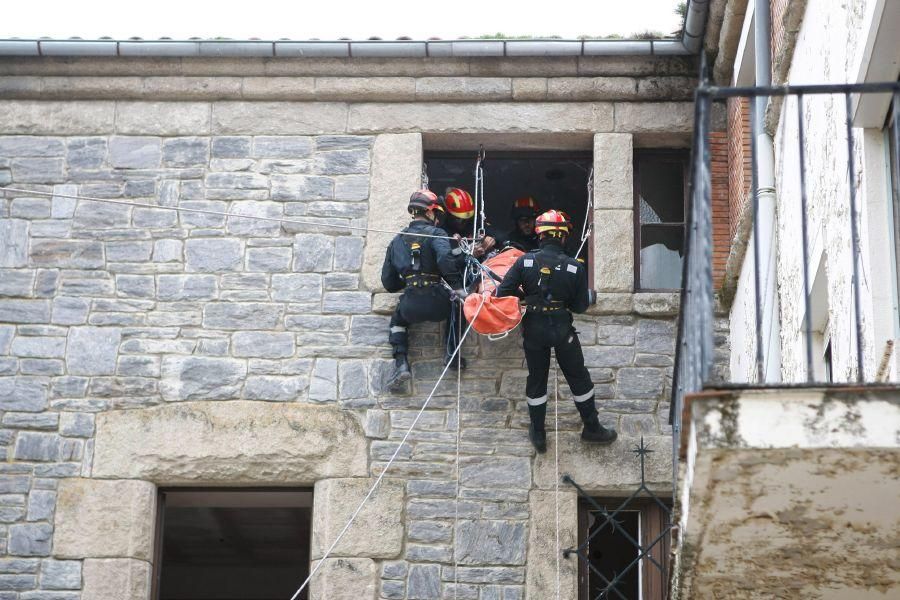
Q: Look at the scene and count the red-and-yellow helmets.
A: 4